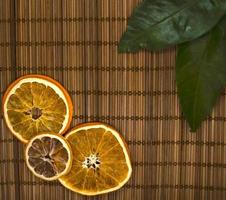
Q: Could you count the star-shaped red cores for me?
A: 0